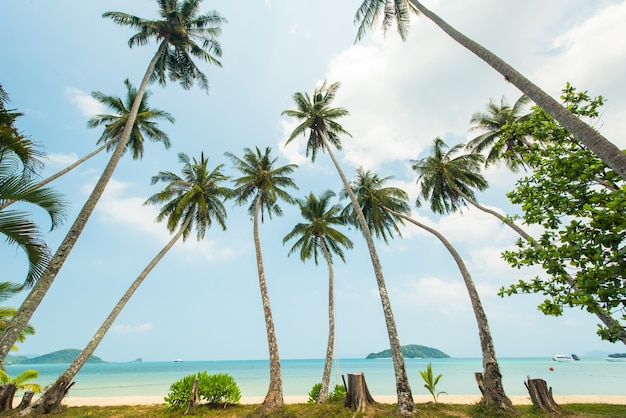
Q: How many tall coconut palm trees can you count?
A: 10